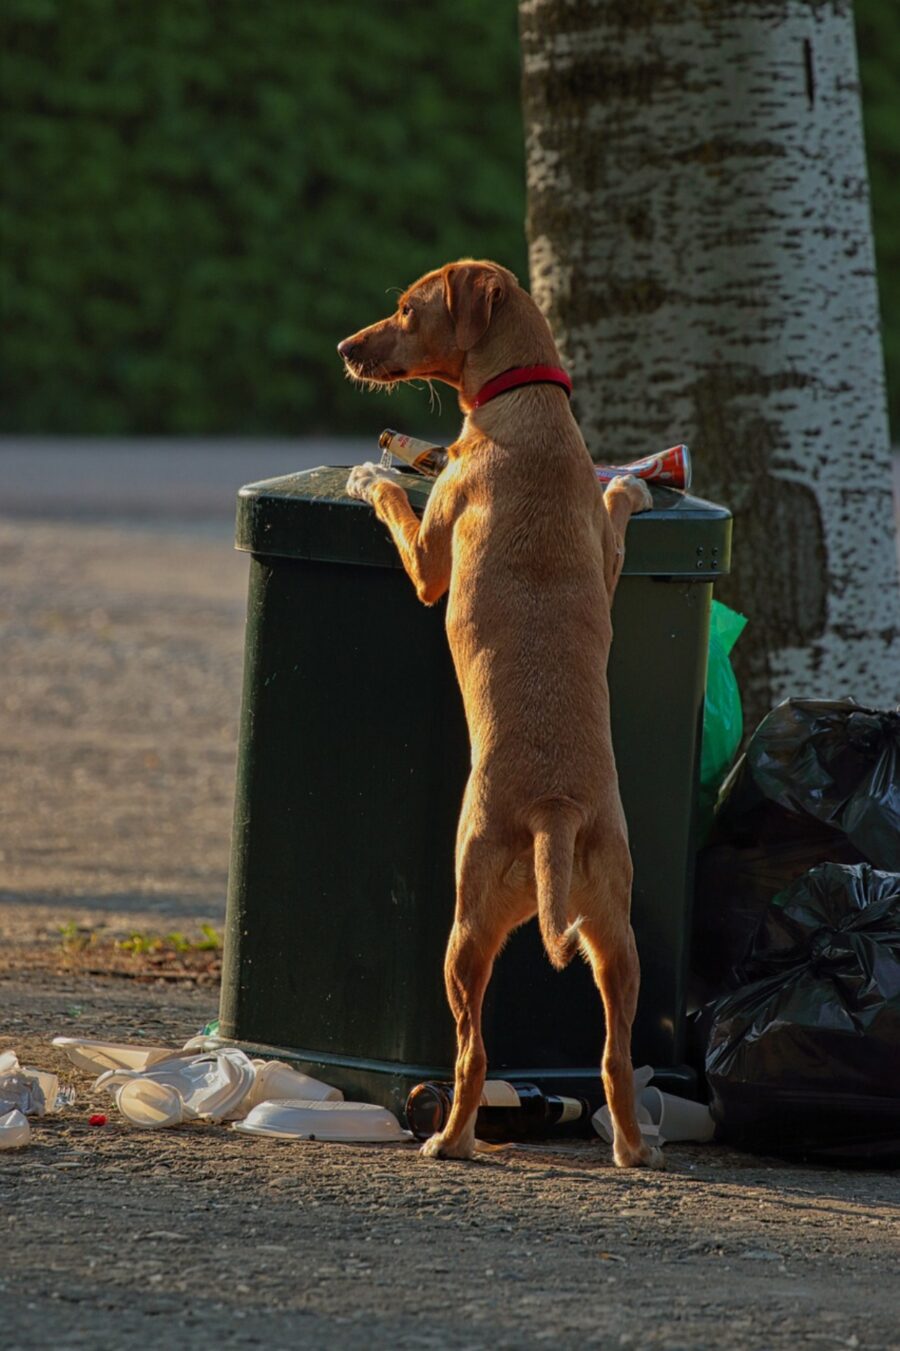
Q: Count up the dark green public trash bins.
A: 1